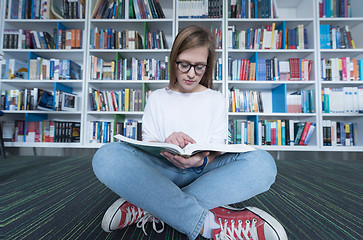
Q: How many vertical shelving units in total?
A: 5